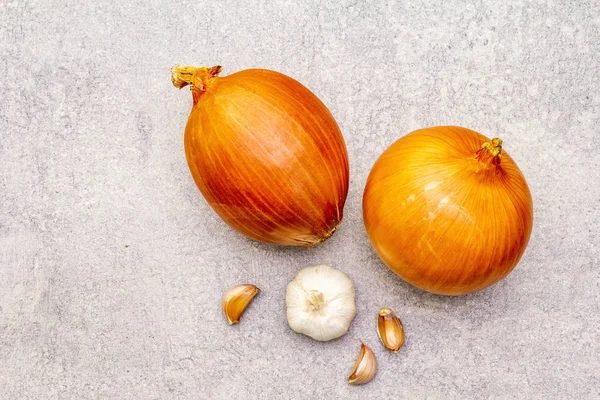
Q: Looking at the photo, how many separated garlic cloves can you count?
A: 3